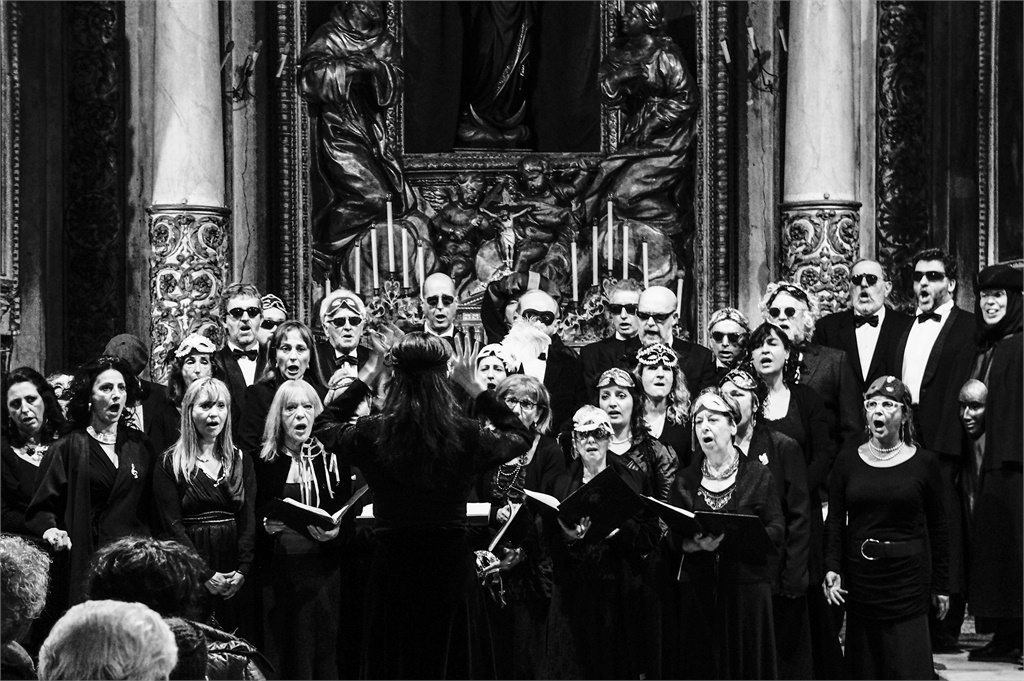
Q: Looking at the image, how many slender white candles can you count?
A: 12